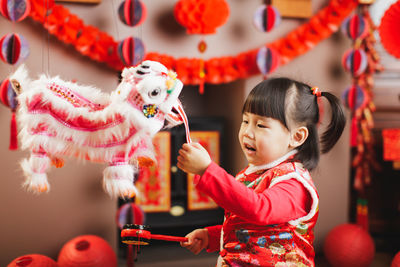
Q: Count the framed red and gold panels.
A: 2